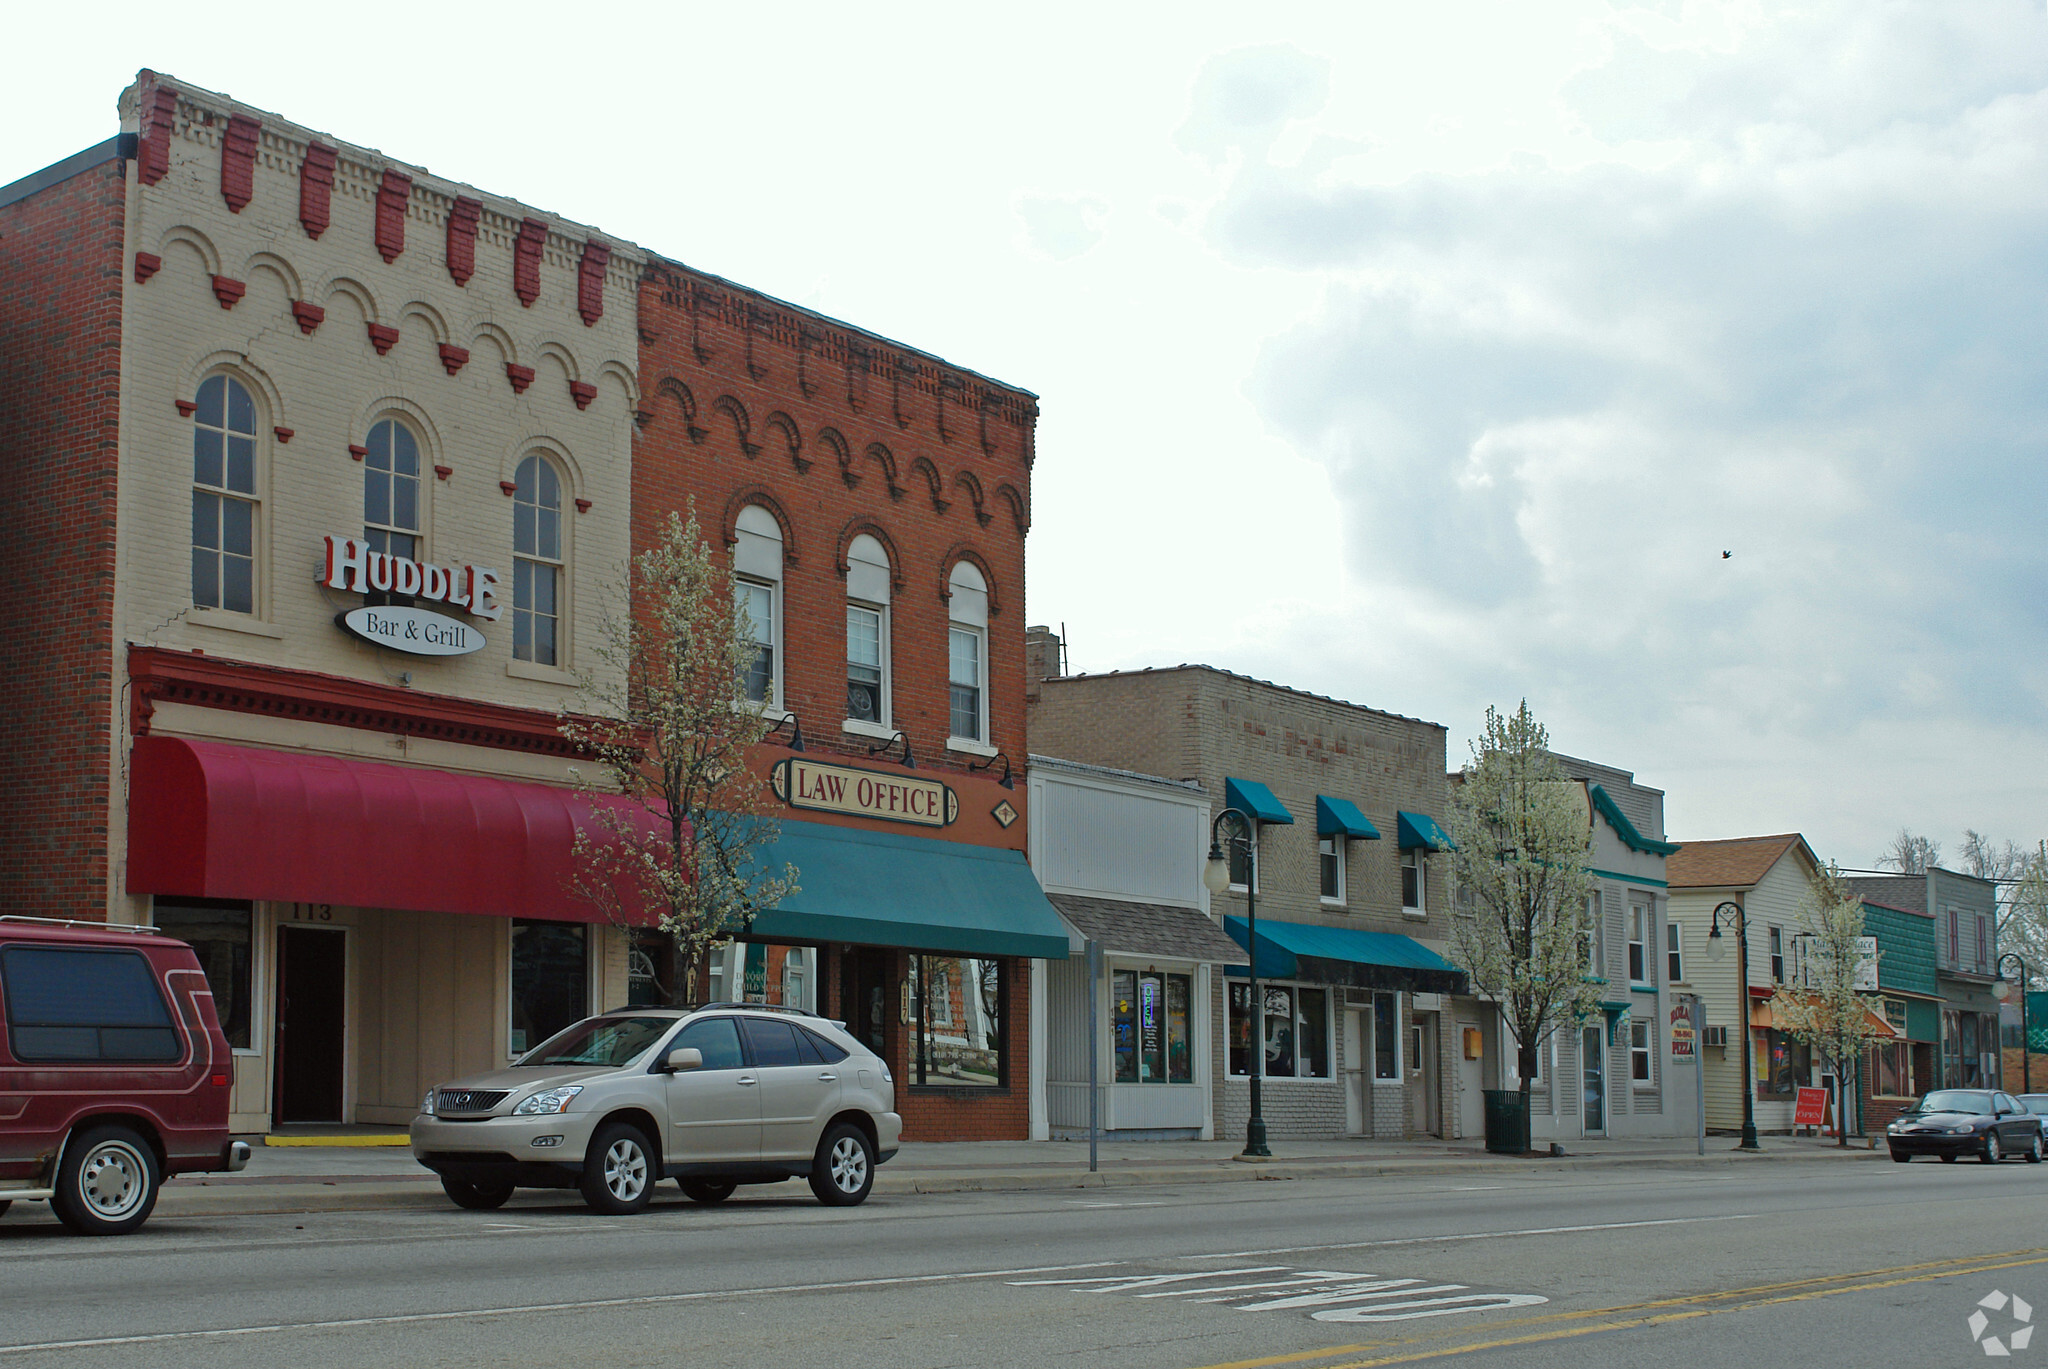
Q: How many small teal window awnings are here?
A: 3